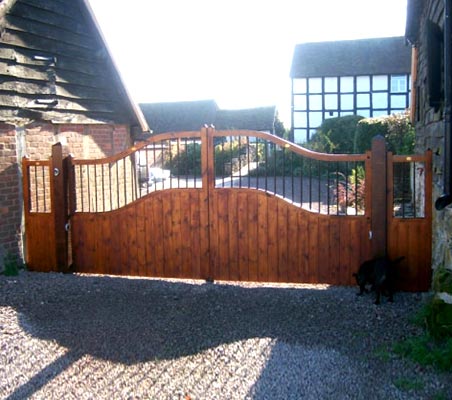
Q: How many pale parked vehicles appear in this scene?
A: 1